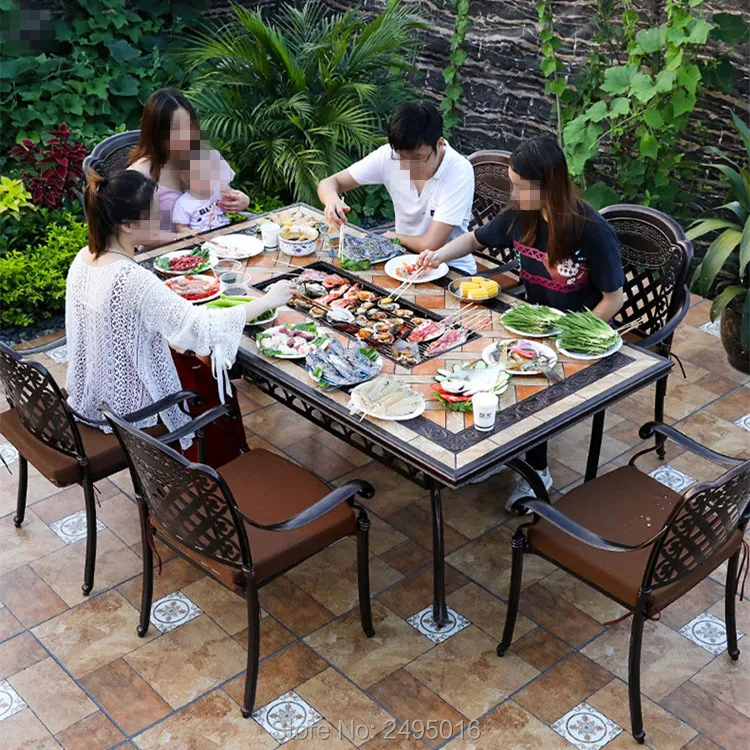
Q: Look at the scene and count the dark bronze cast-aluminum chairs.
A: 6